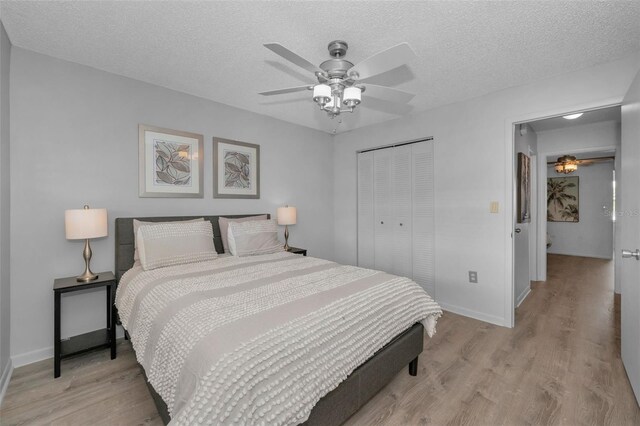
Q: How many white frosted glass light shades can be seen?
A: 3